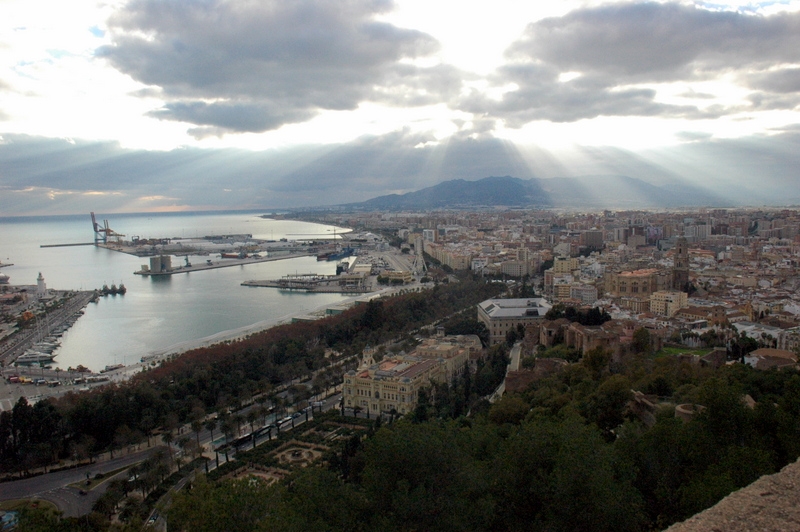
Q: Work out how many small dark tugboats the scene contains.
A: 3